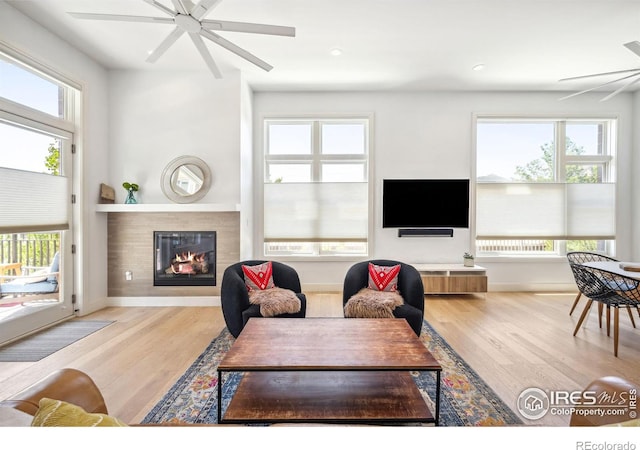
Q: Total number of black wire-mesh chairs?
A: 2